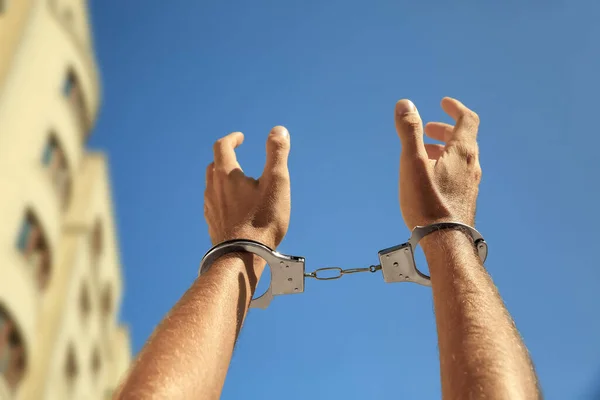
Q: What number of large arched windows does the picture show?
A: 4